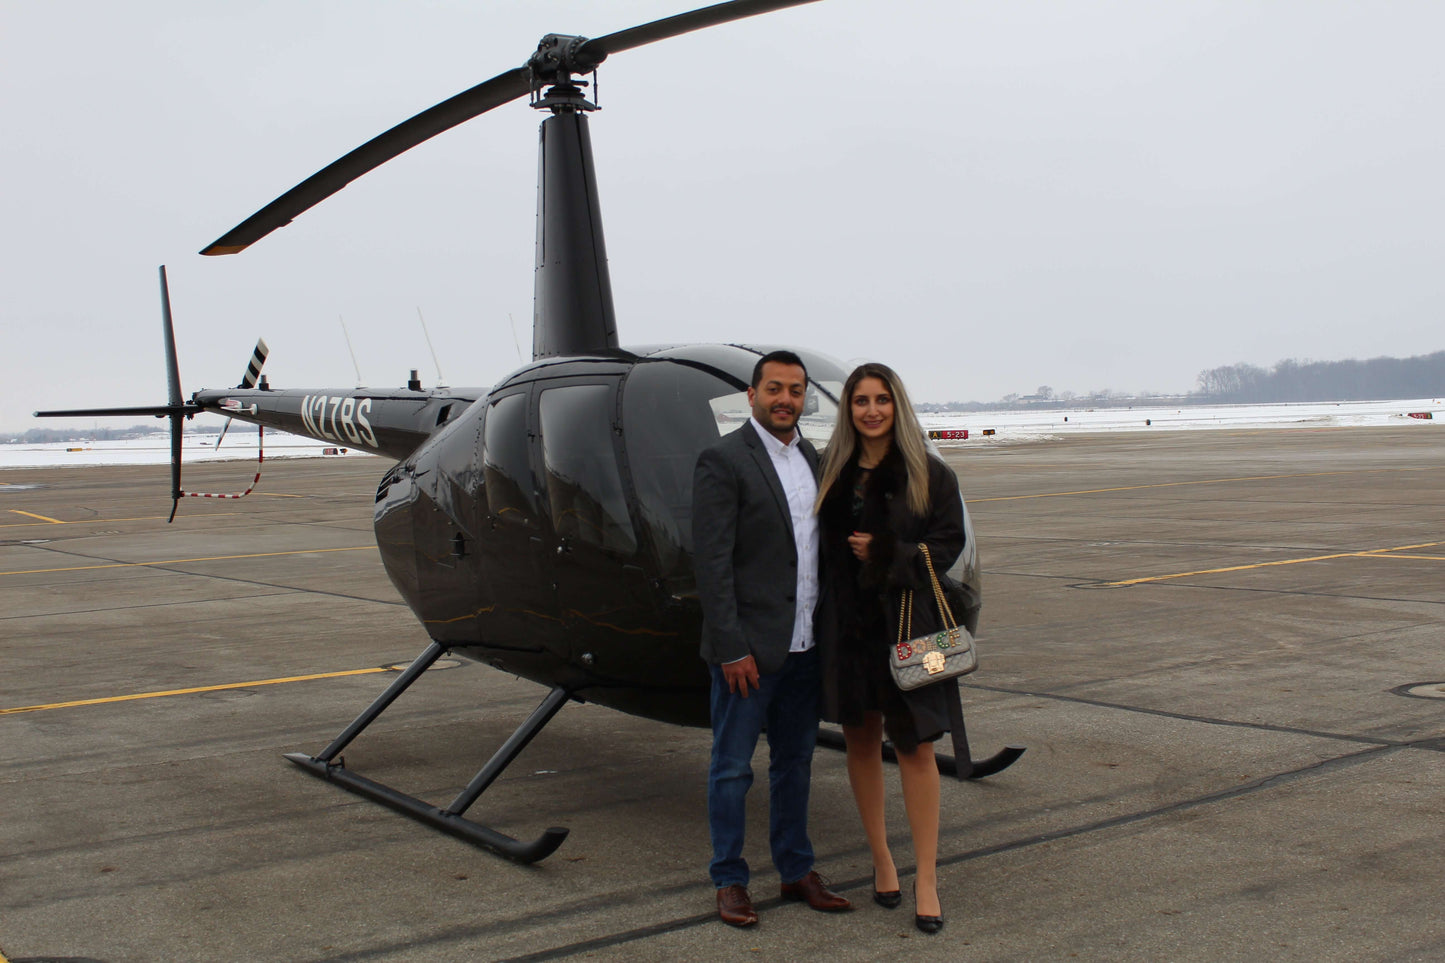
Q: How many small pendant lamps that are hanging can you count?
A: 0